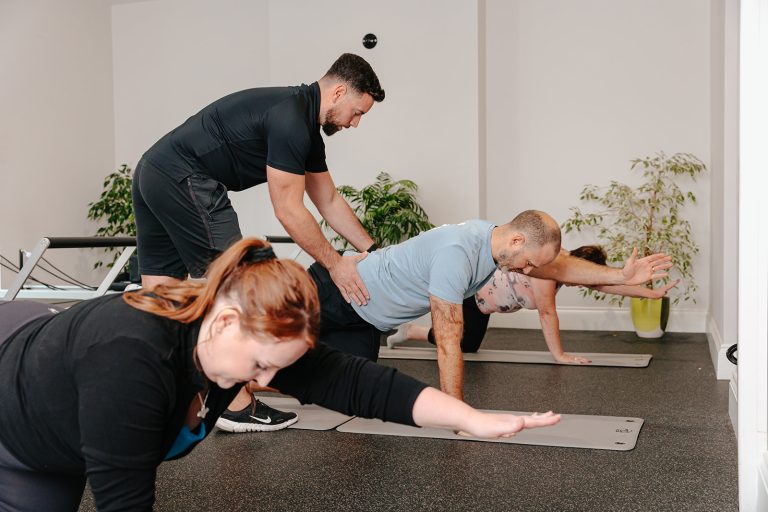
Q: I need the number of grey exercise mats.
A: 3